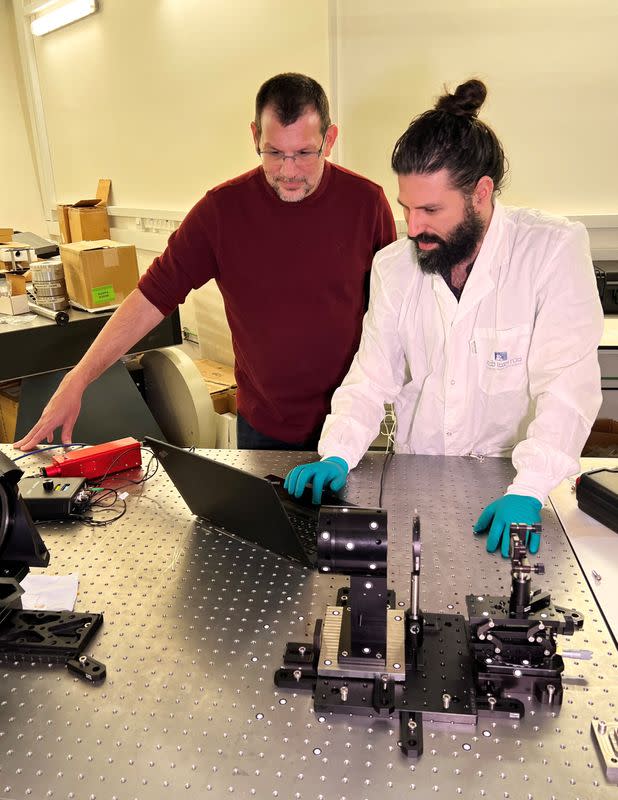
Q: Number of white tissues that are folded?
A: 1